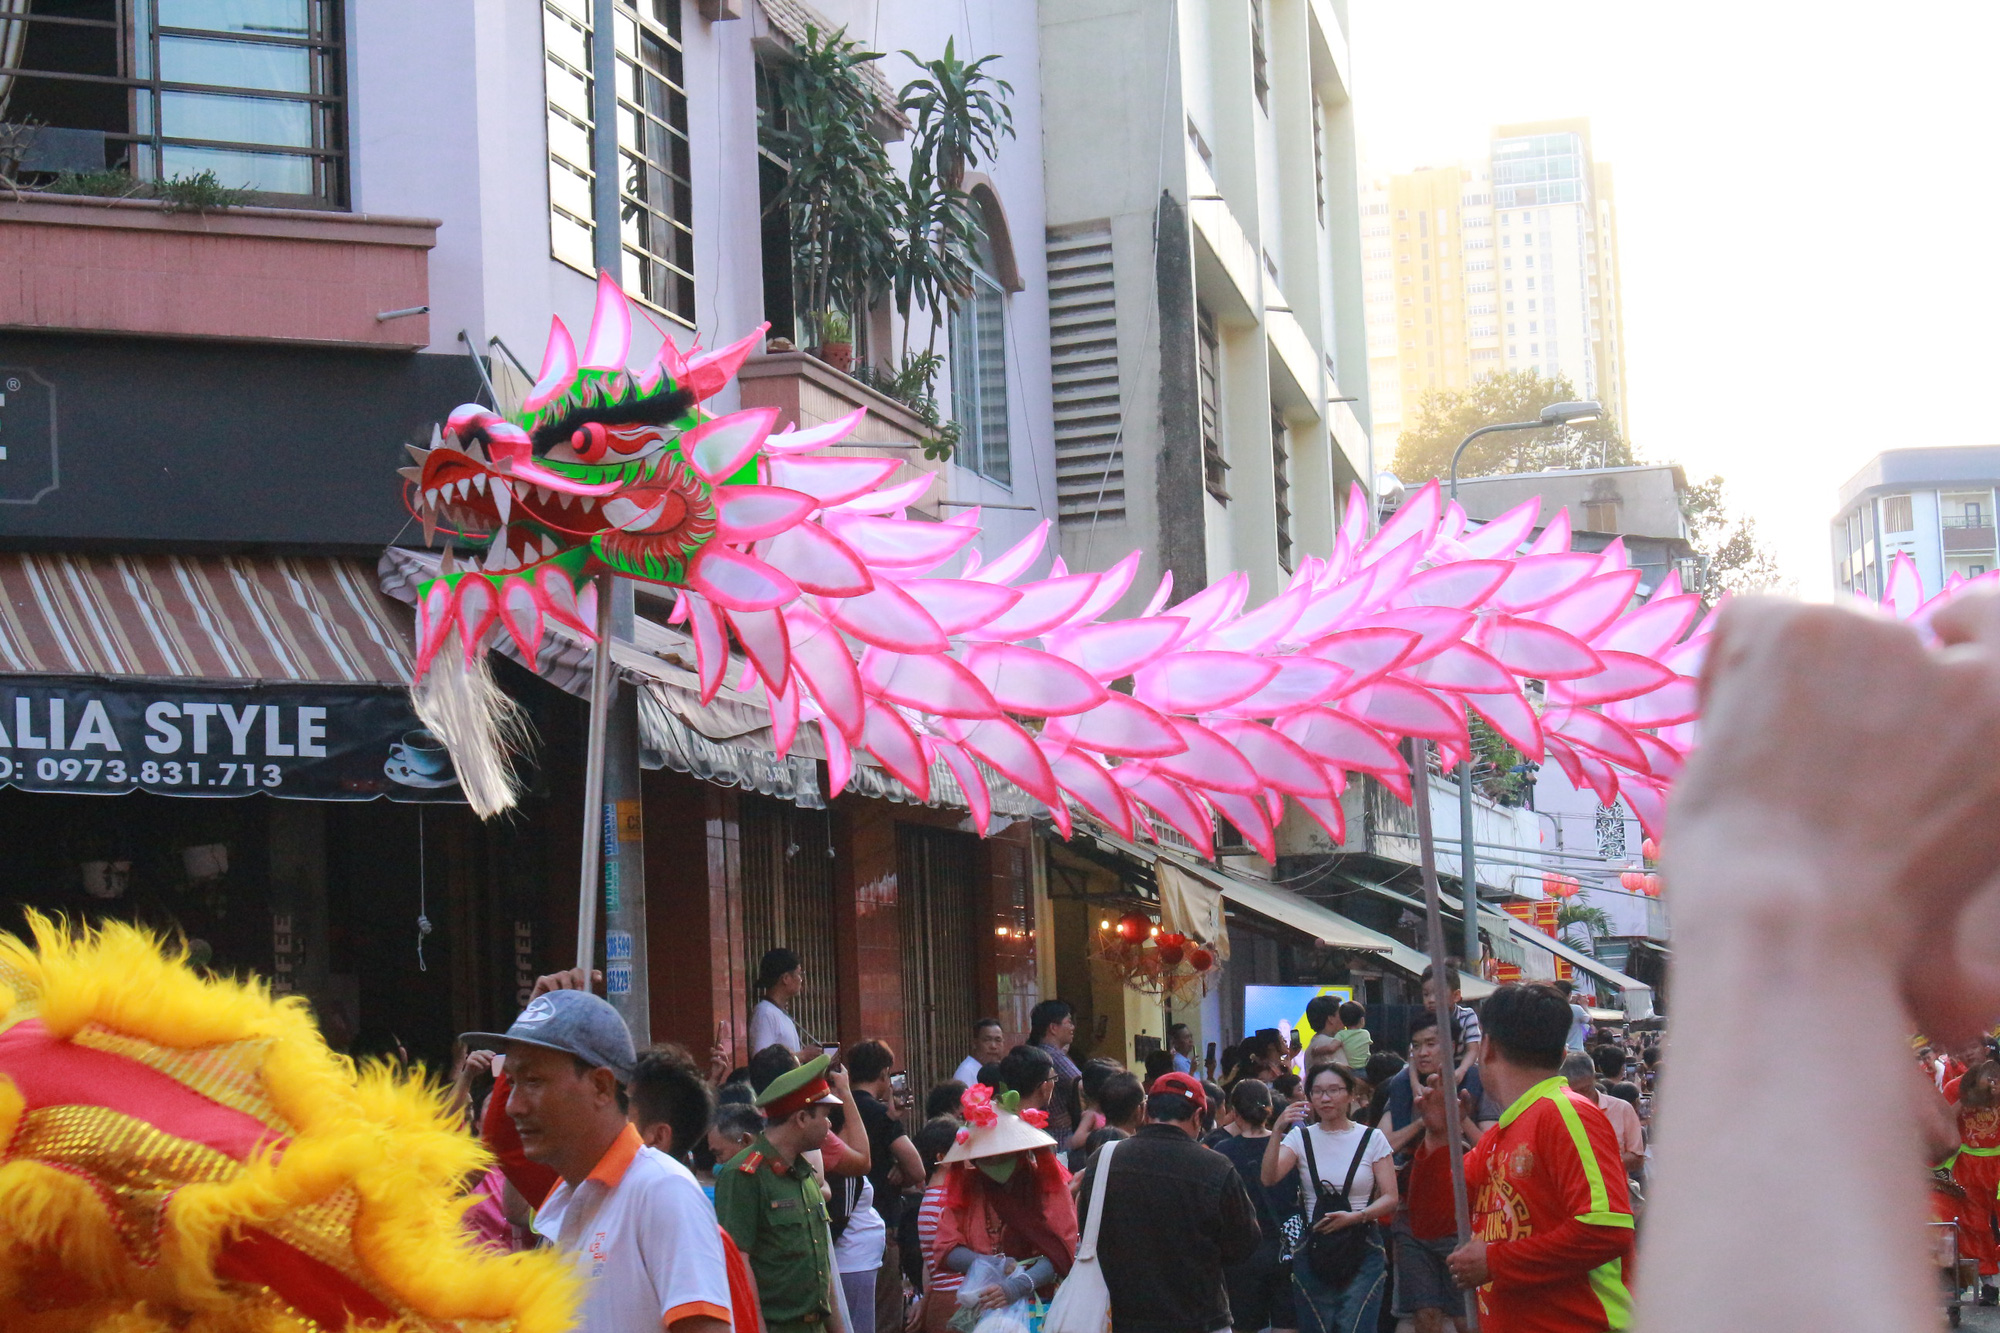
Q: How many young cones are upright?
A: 0